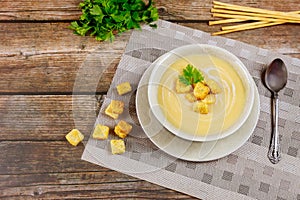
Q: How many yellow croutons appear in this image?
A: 14